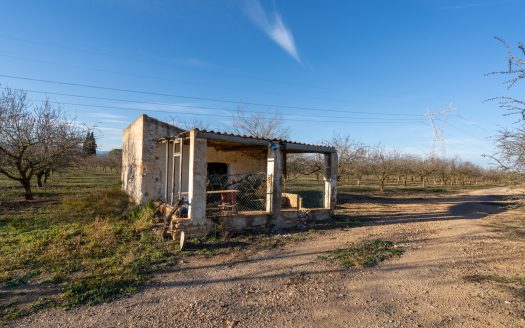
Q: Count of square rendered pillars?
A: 3